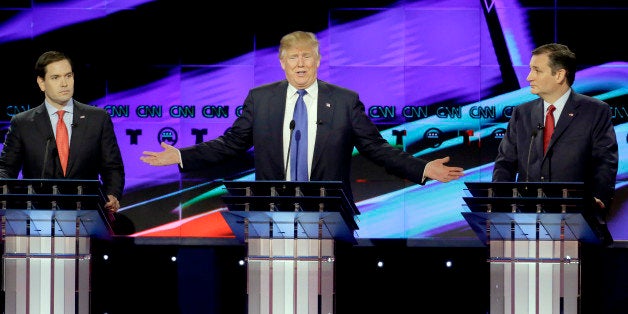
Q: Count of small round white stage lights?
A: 5